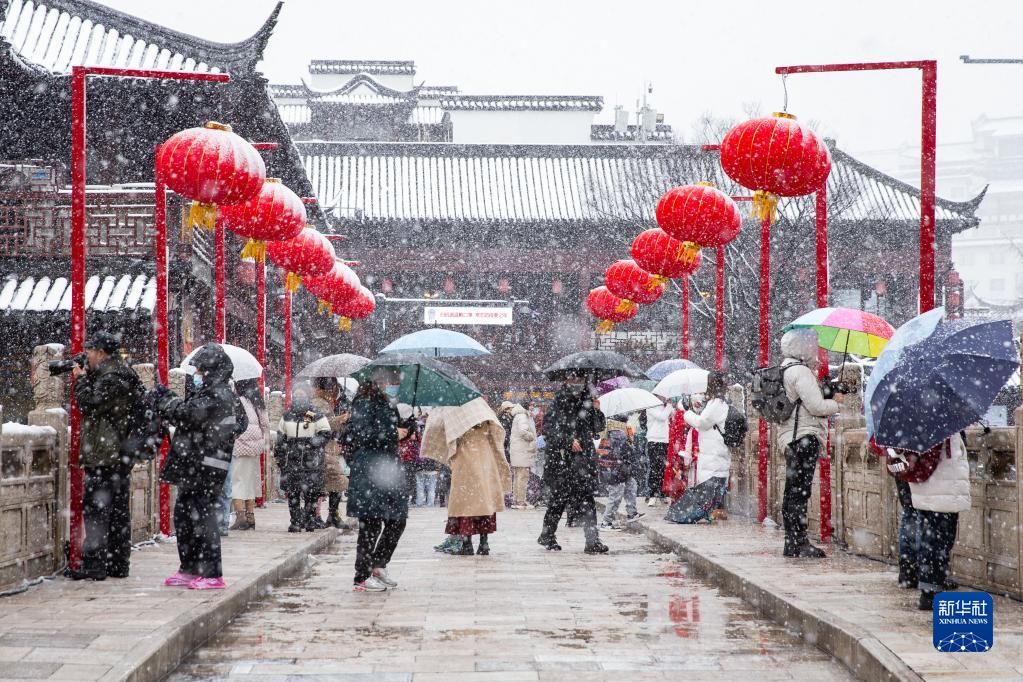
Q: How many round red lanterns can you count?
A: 10